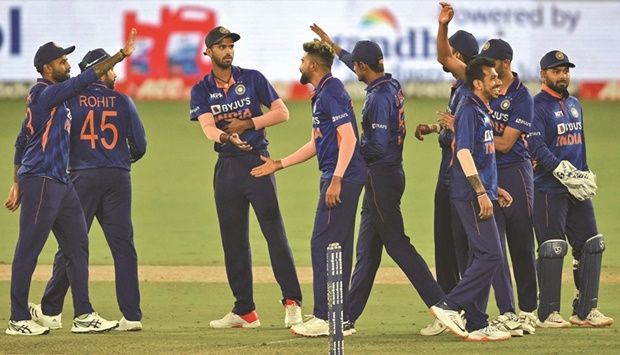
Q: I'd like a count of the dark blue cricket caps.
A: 7